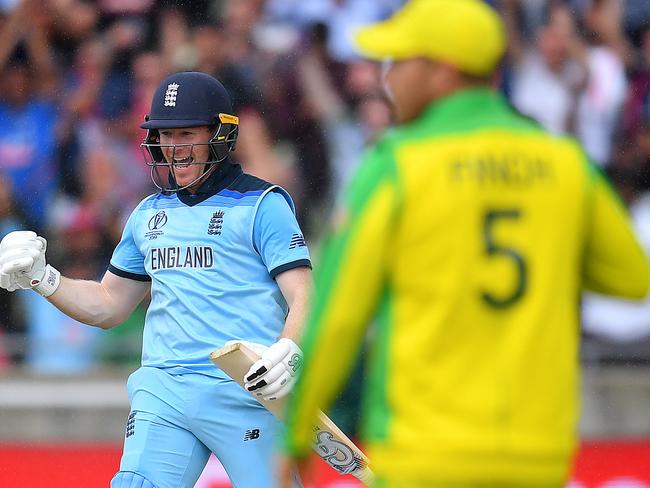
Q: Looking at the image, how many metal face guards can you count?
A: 1